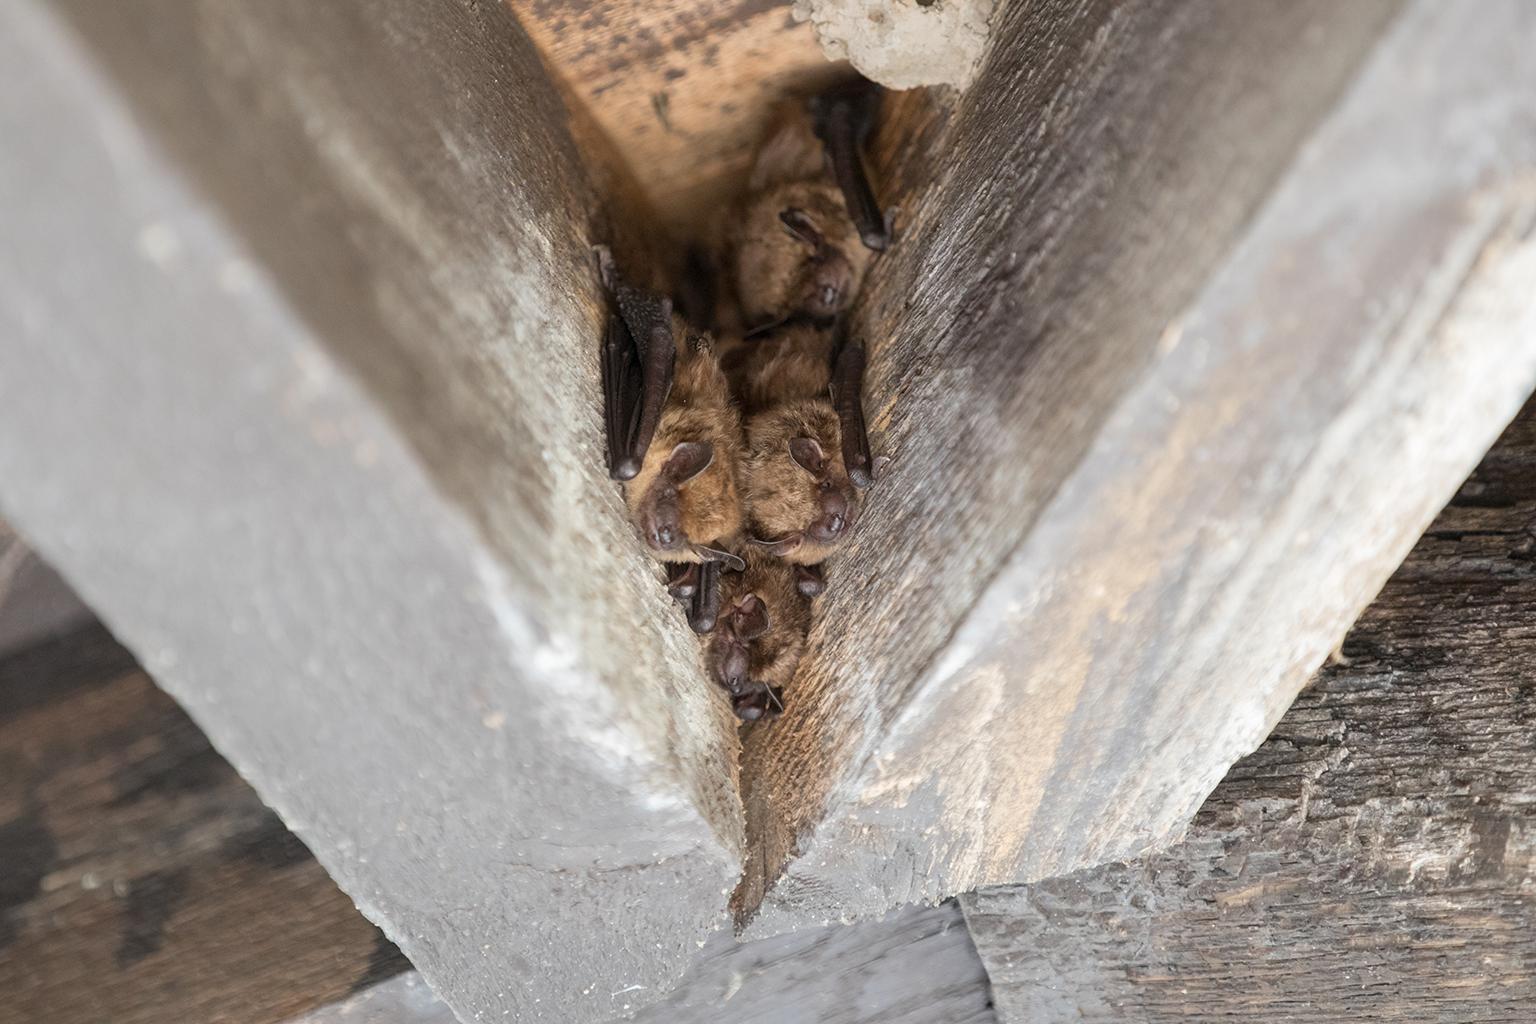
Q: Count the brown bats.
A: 4